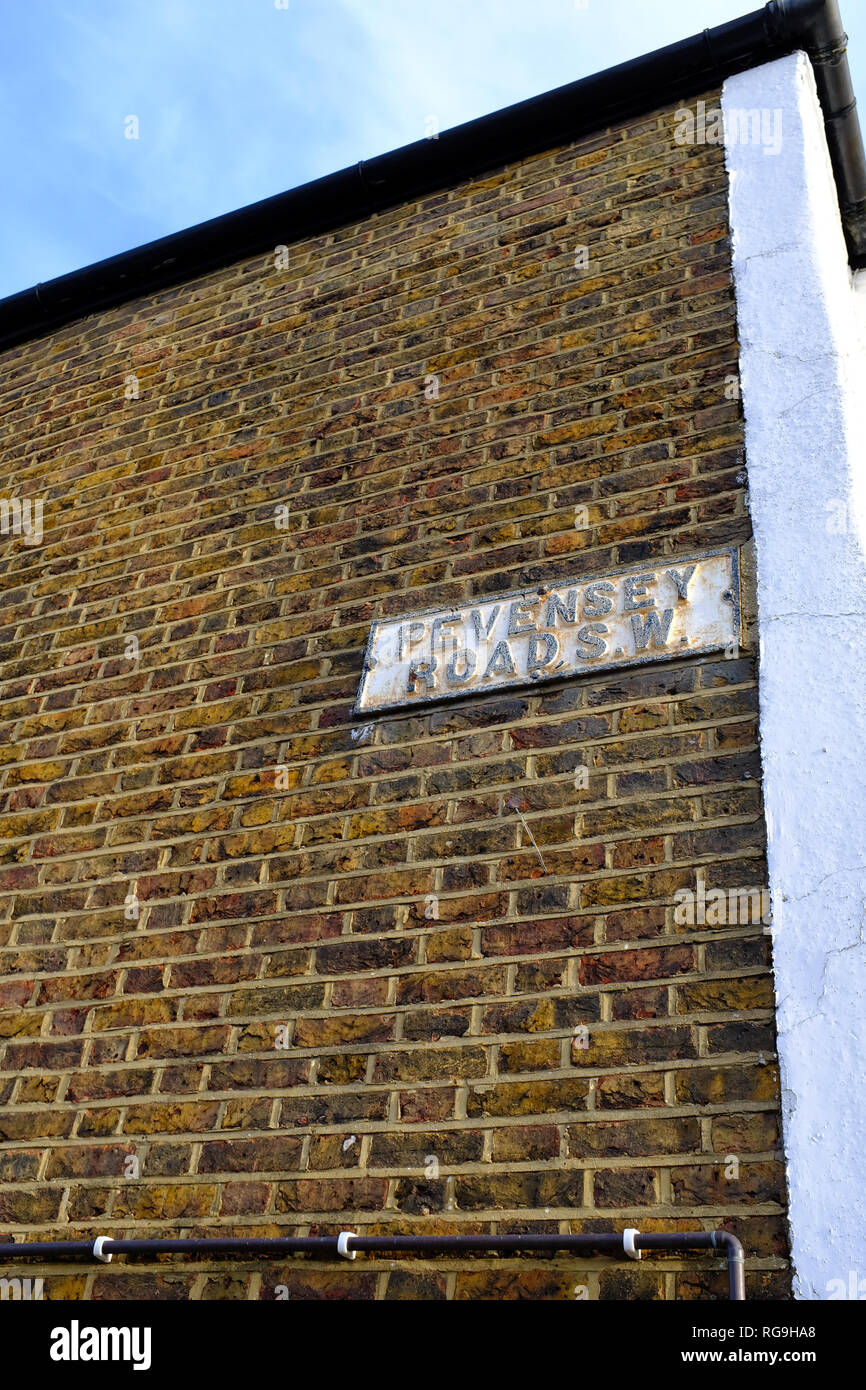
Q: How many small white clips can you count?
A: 3